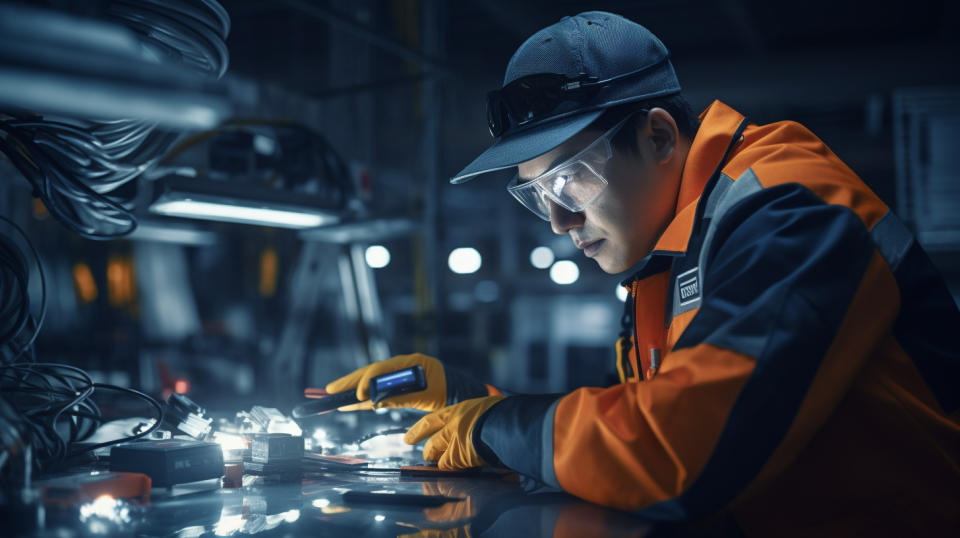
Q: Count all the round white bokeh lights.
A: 5